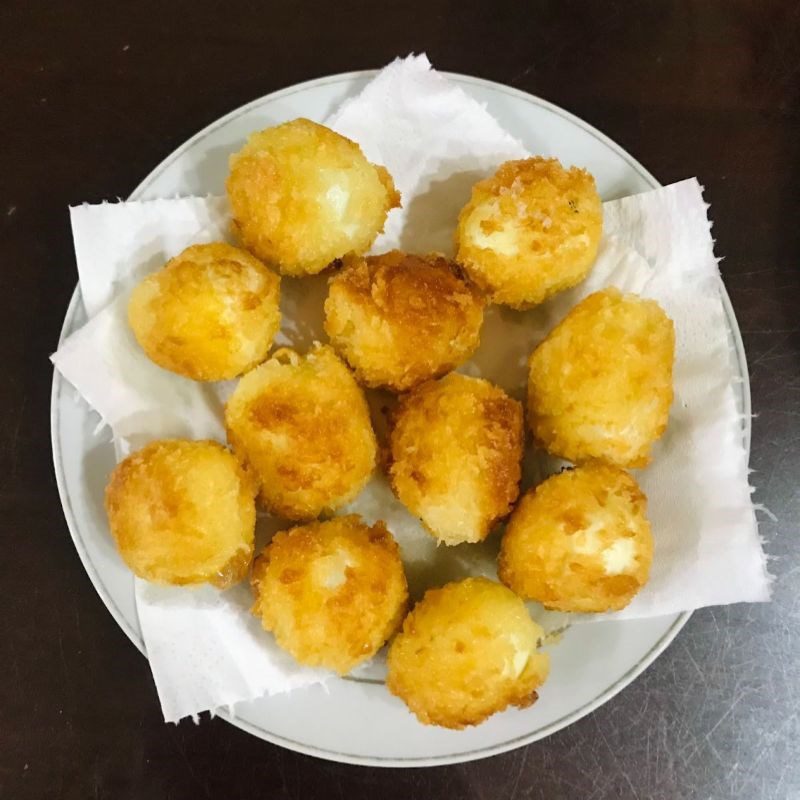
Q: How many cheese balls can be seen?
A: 11